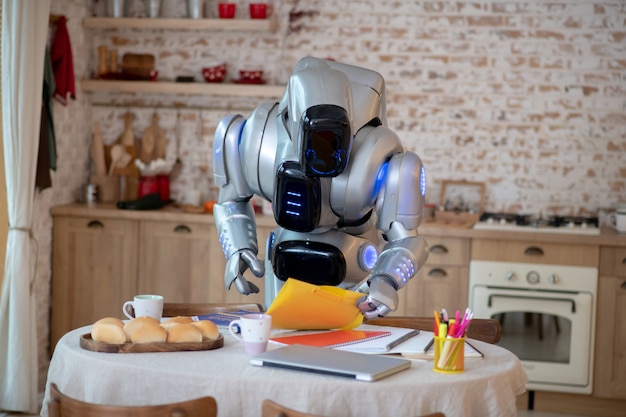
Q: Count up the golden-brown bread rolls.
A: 7